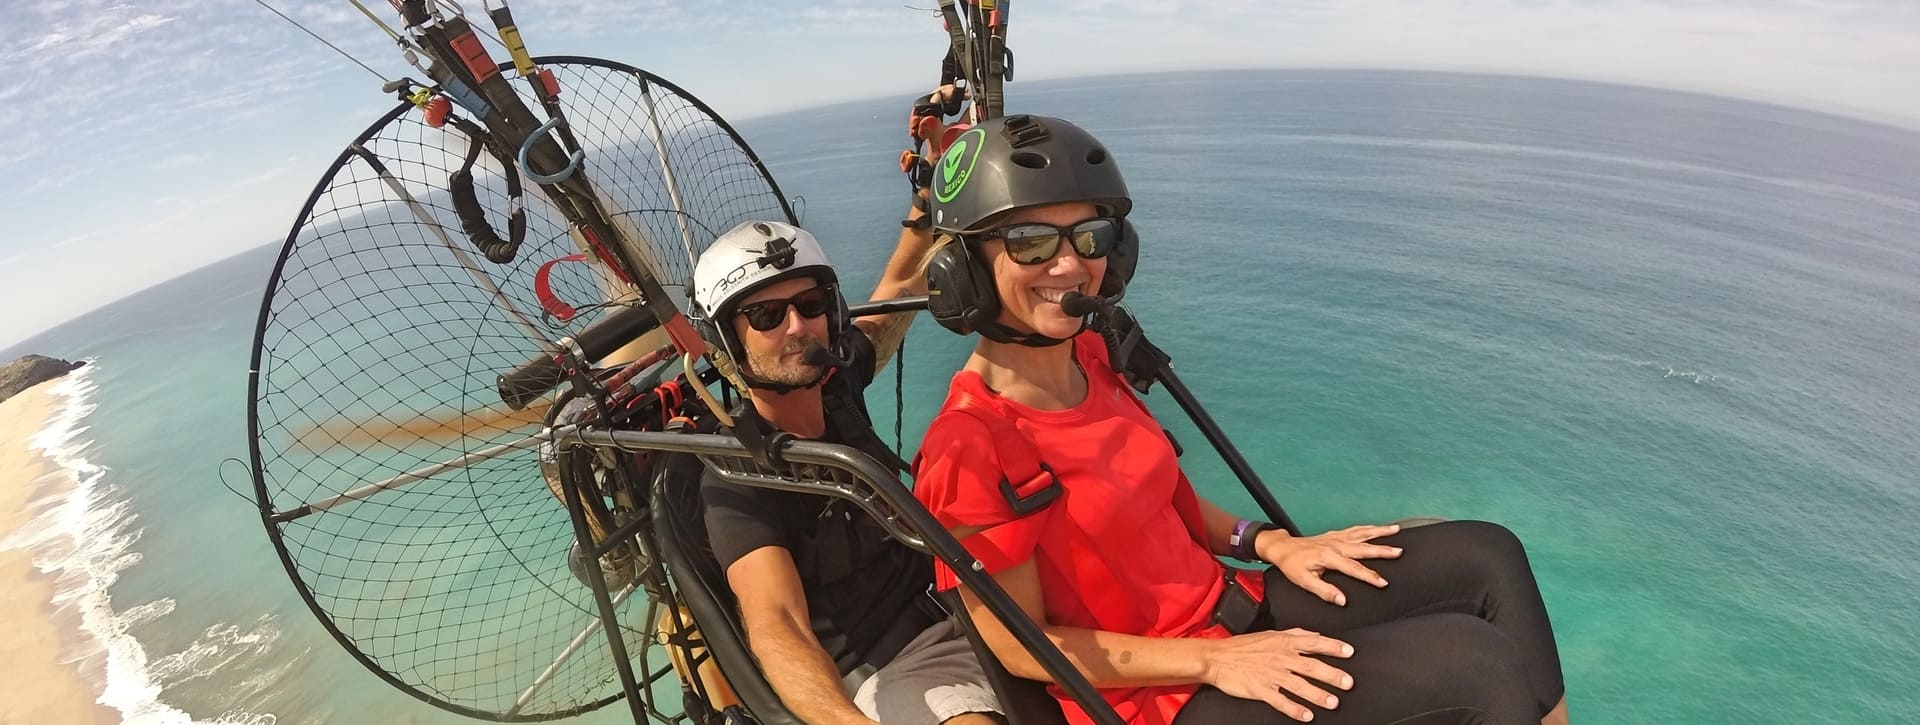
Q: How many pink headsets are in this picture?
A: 0